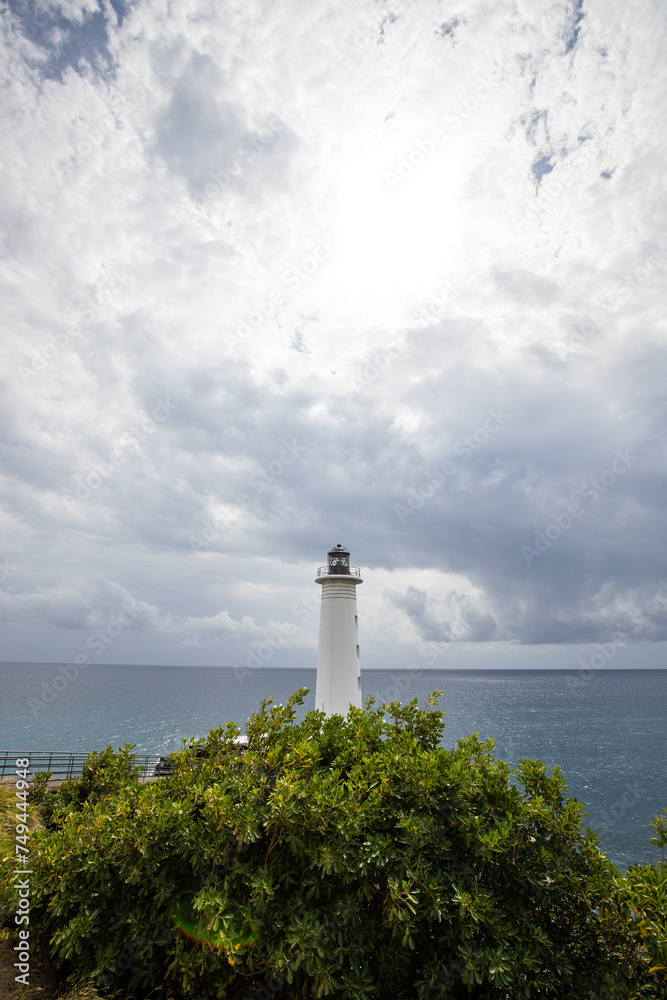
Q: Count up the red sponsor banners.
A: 0